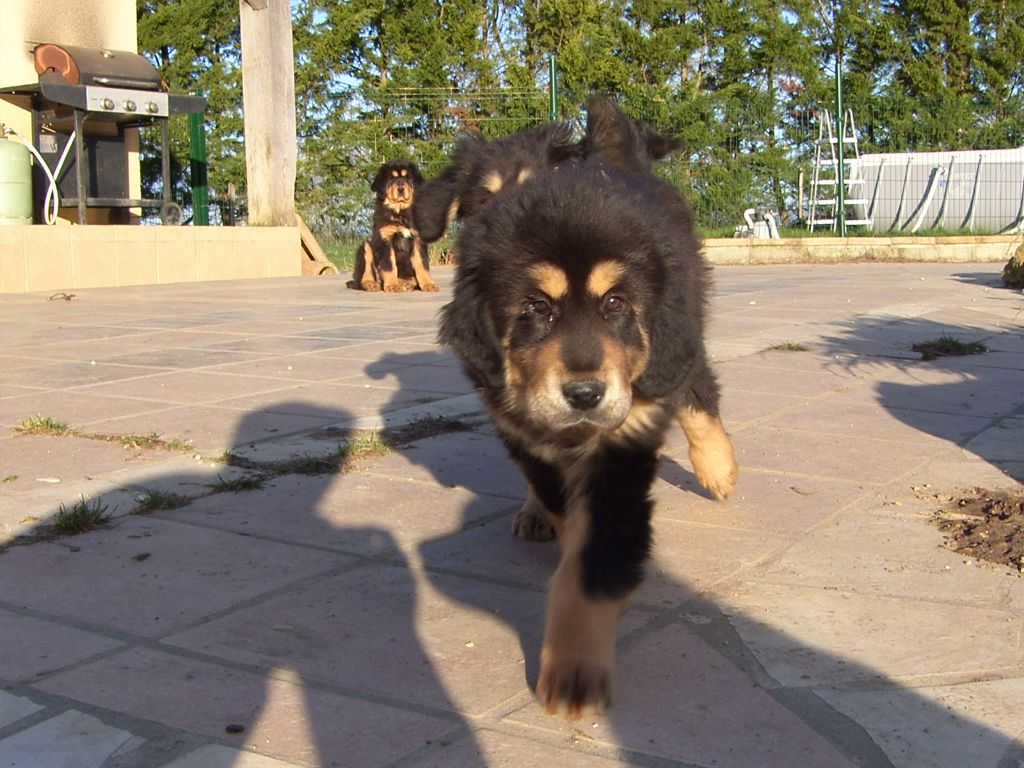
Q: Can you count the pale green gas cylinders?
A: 1